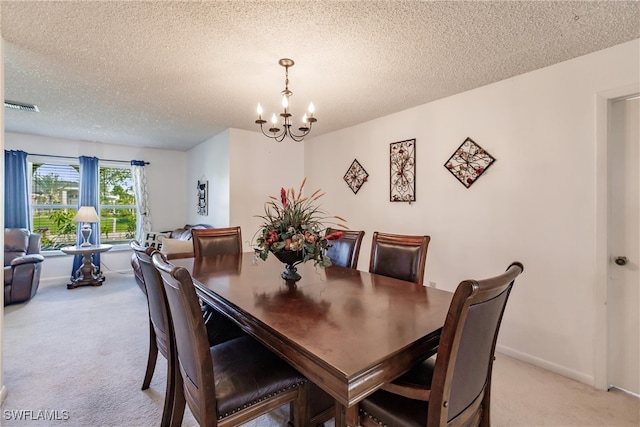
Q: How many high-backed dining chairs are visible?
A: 6